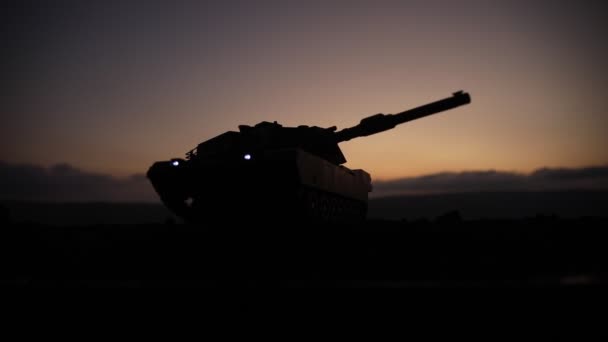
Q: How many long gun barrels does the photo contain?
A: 1